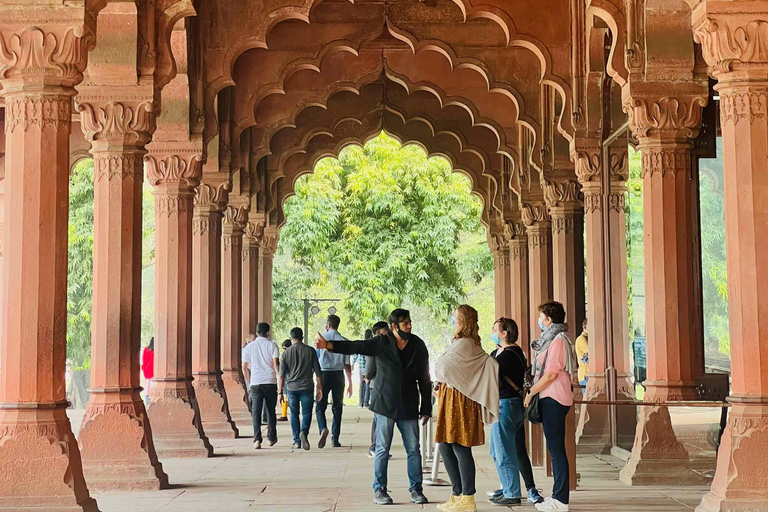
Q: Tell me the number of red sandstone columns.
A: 14